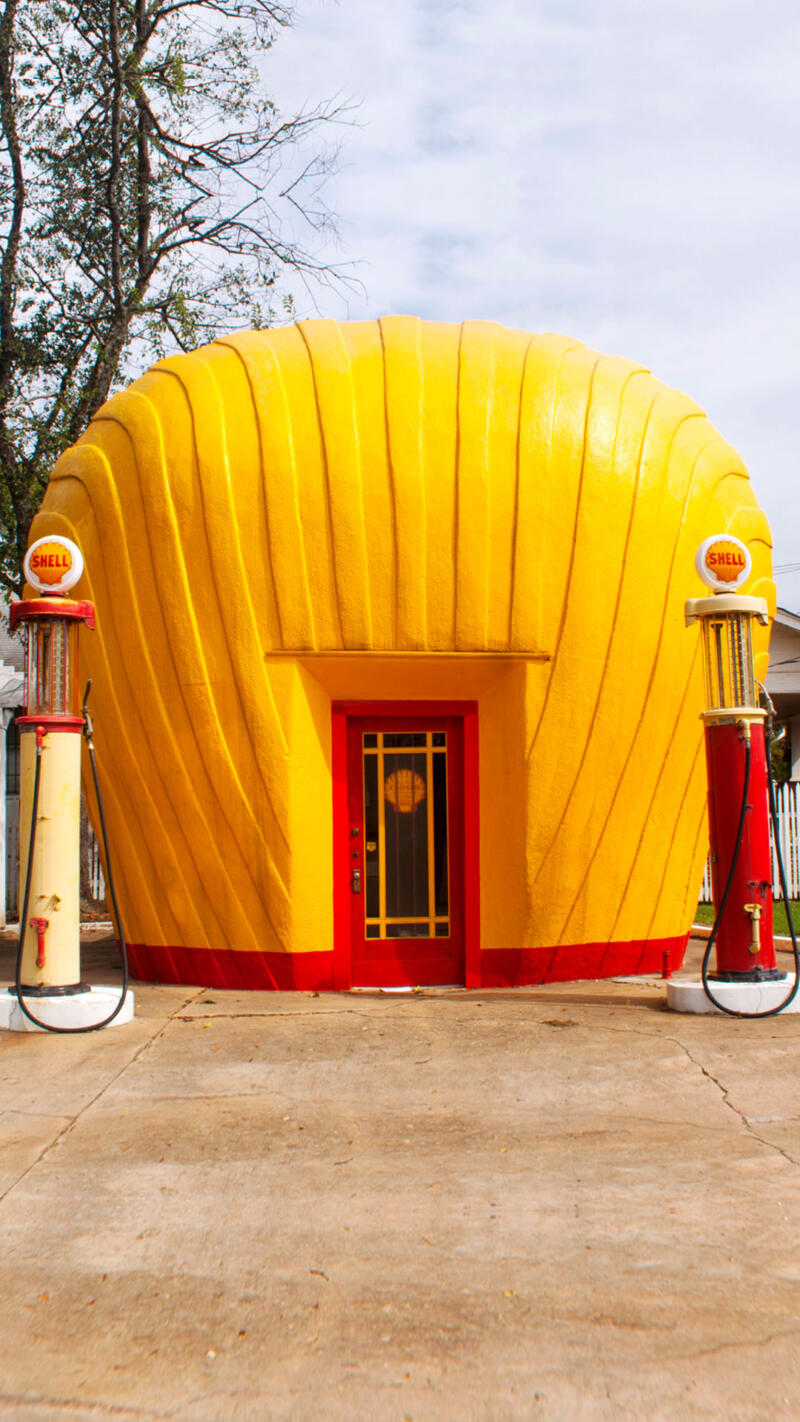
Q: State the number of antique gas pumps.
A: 2